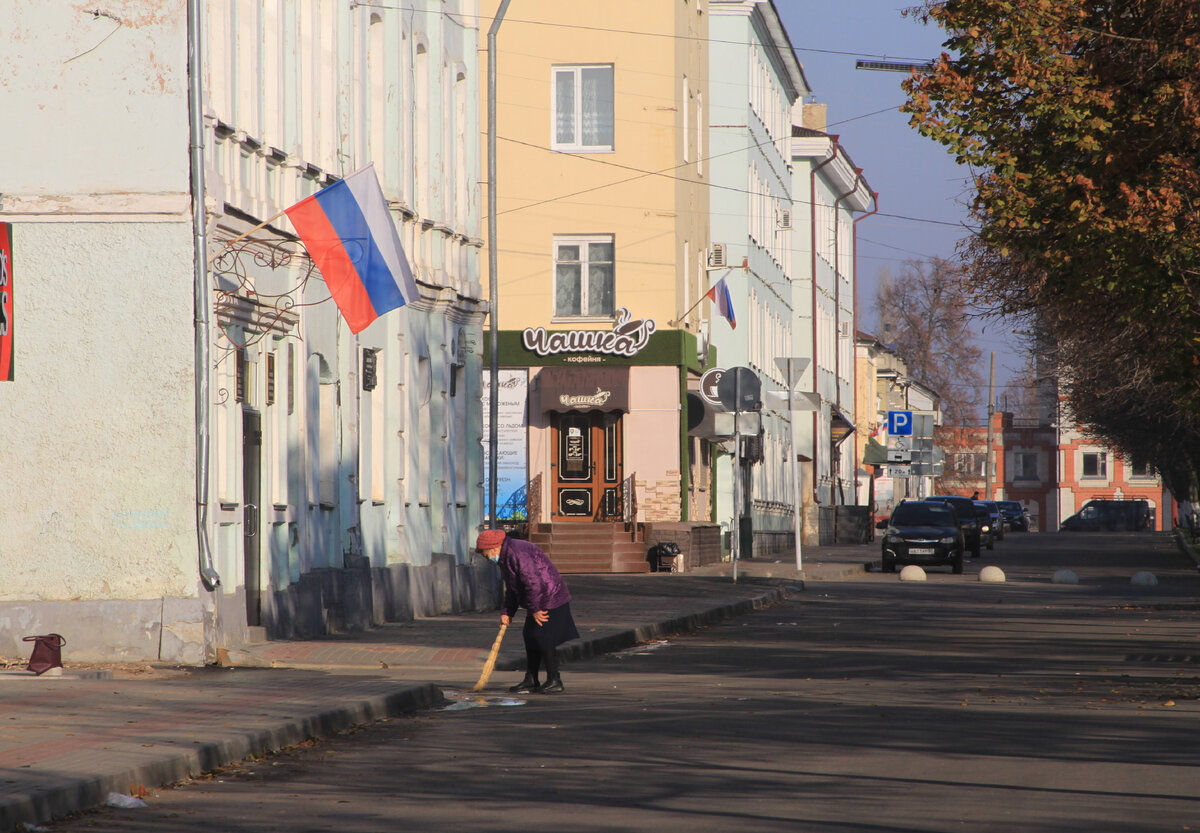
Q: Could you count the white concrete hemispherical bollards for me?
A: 4